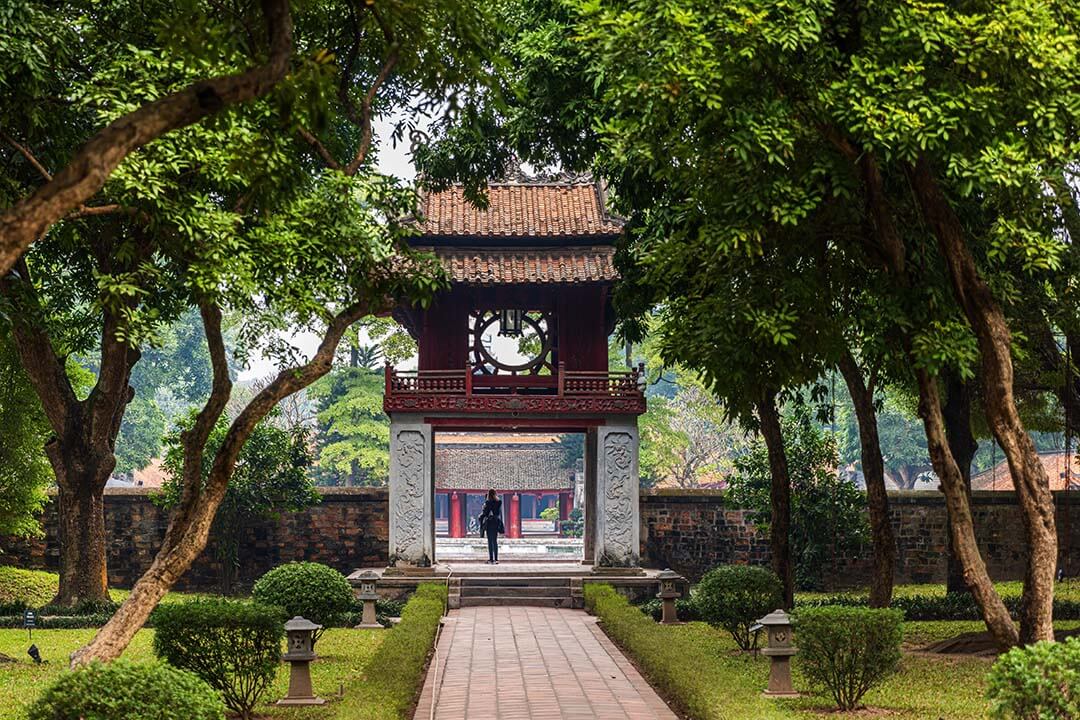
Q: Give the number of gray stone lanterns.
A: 4